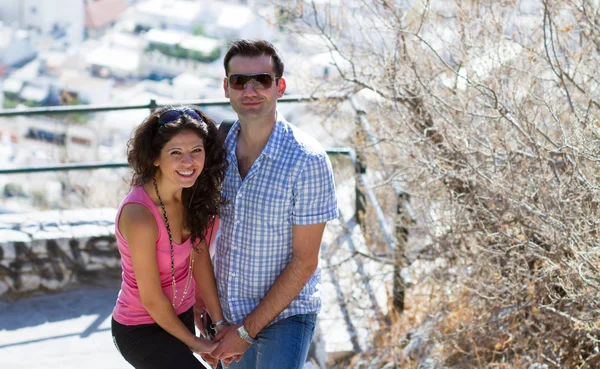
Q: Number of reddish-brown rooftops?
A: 1